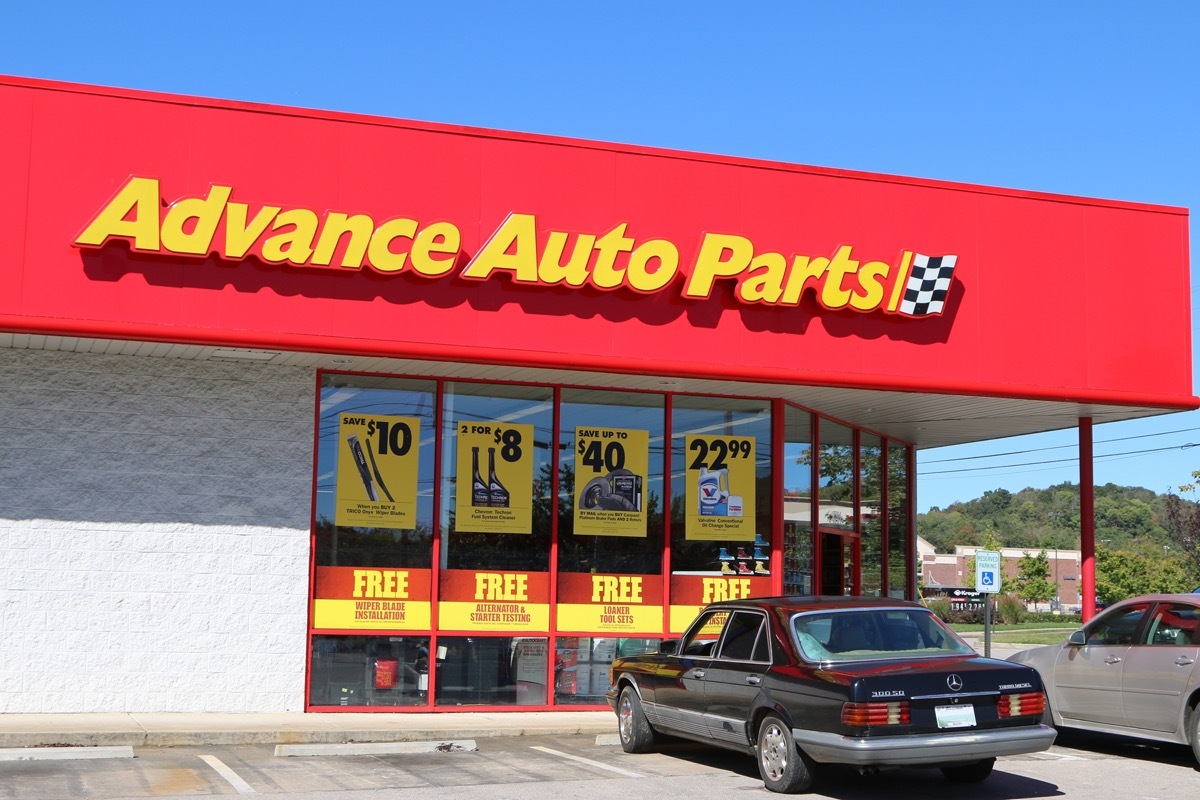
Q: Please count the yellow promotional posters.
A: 4